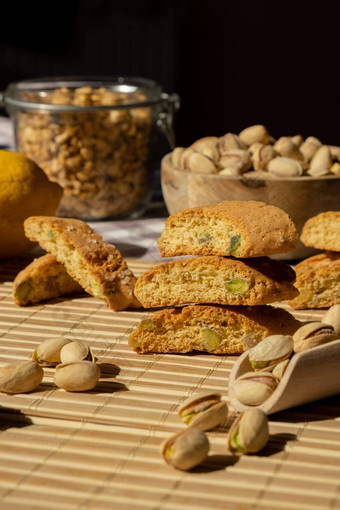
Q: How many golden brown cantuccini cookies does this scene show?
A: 7